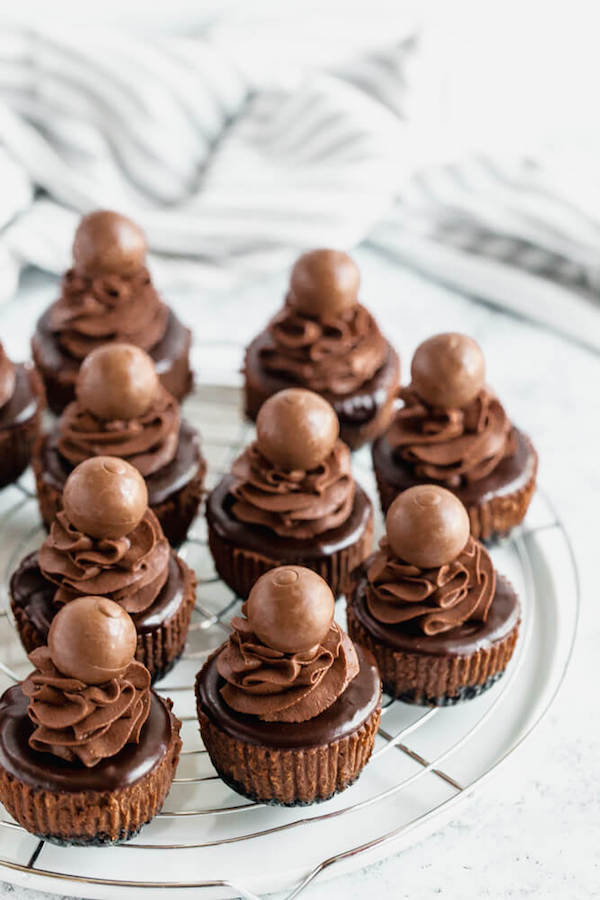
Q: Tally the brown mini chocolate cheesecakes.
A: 10